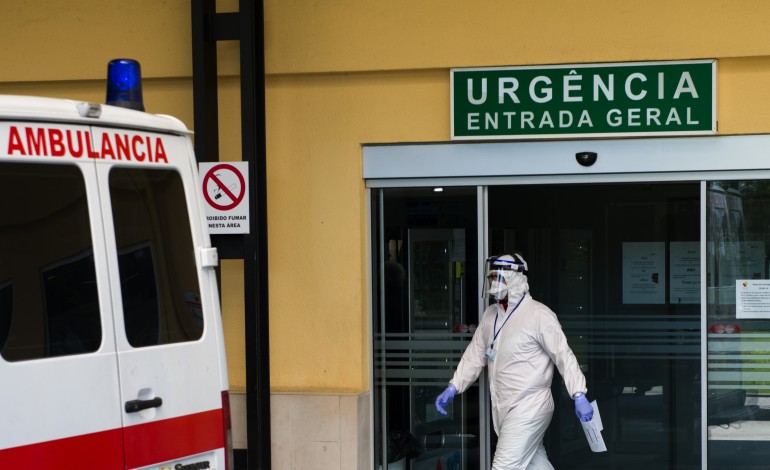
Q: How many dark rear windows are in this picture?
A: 2